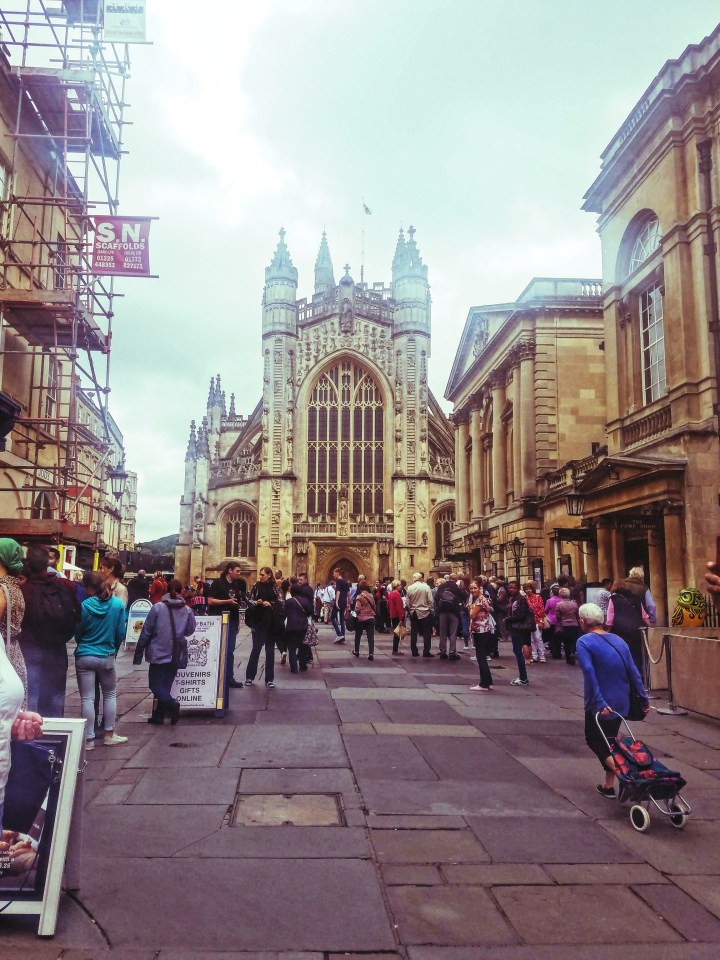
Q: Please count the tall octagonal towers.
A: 2